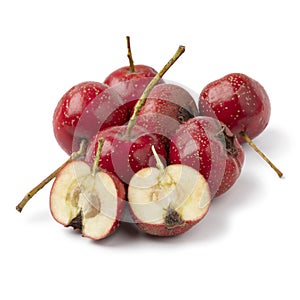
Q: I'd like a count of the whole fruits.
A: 6